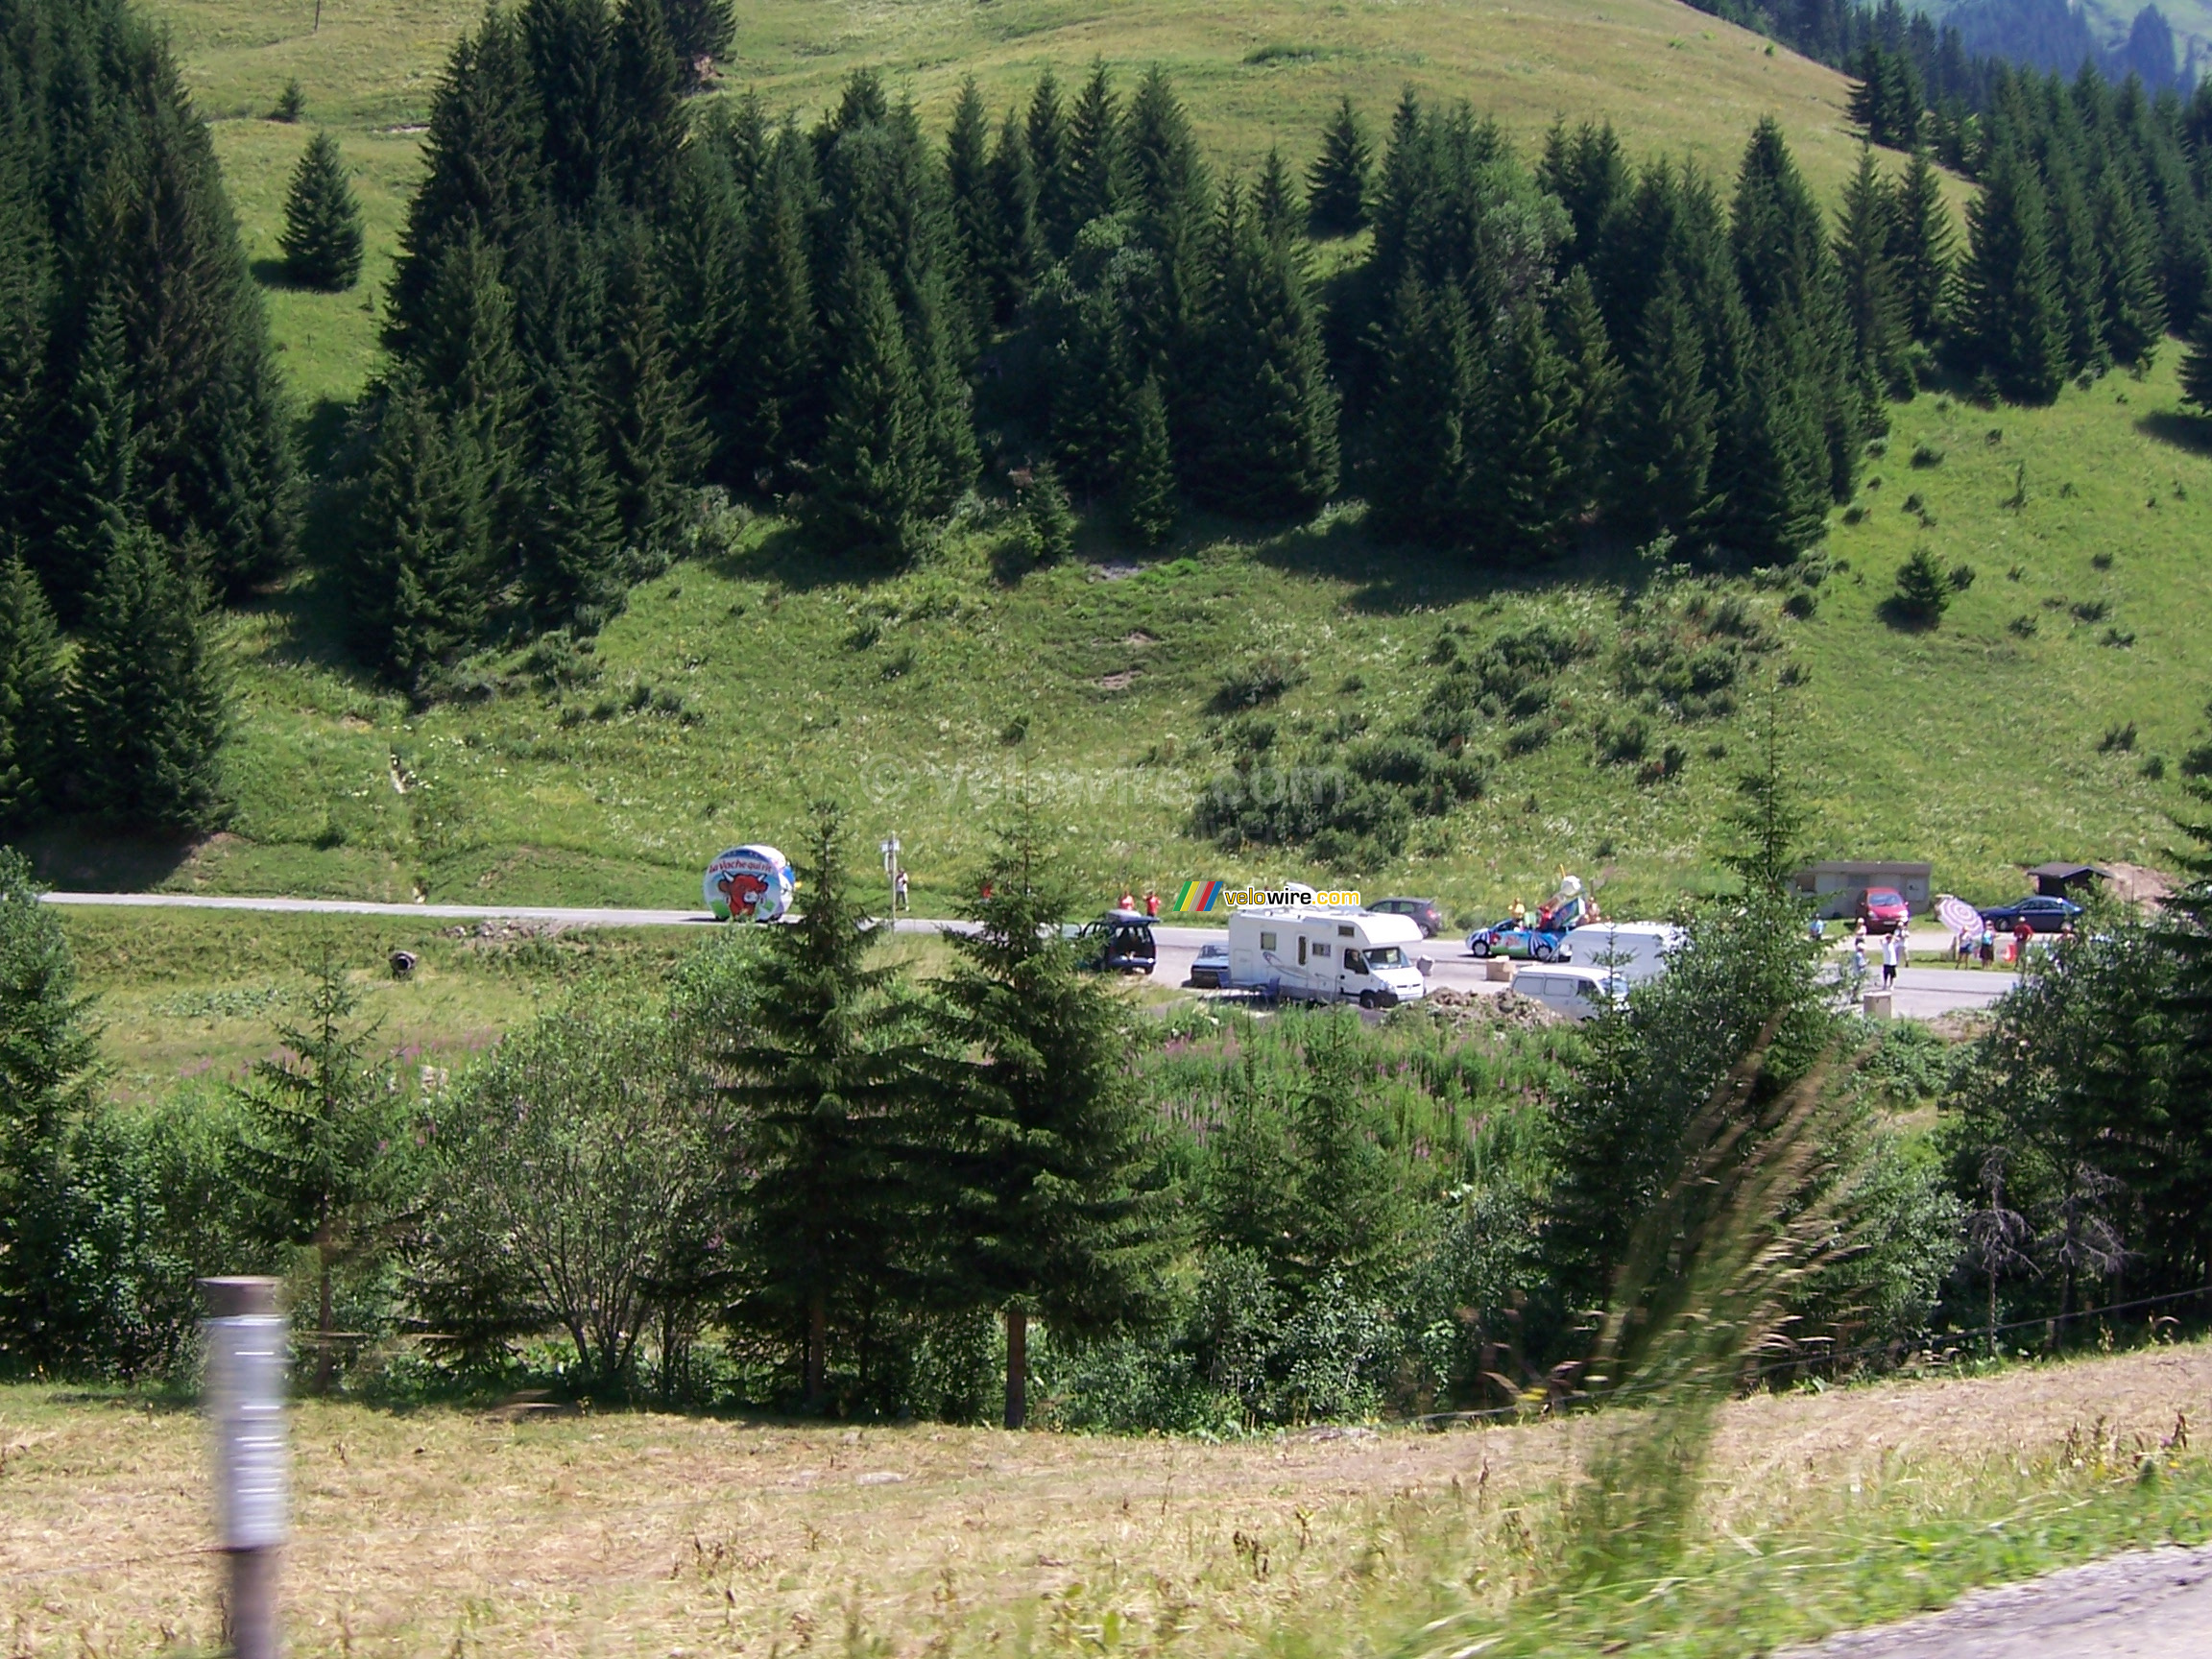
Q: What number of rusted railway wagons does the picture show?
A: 0